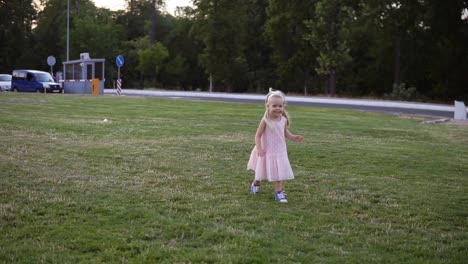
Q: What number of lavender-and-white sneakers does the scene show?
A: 2